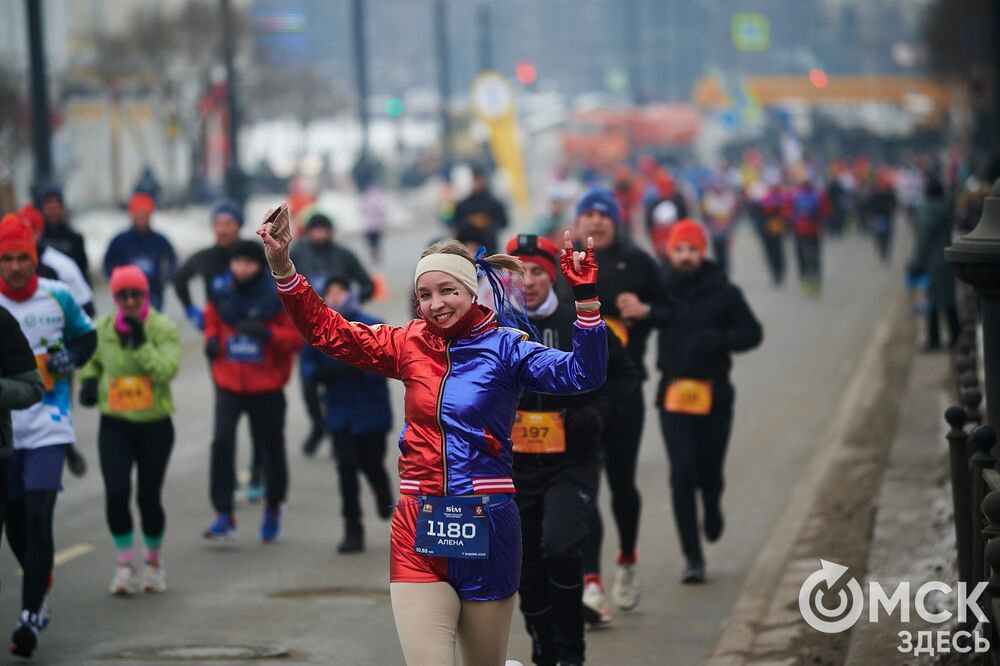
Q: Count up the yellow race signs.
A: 5